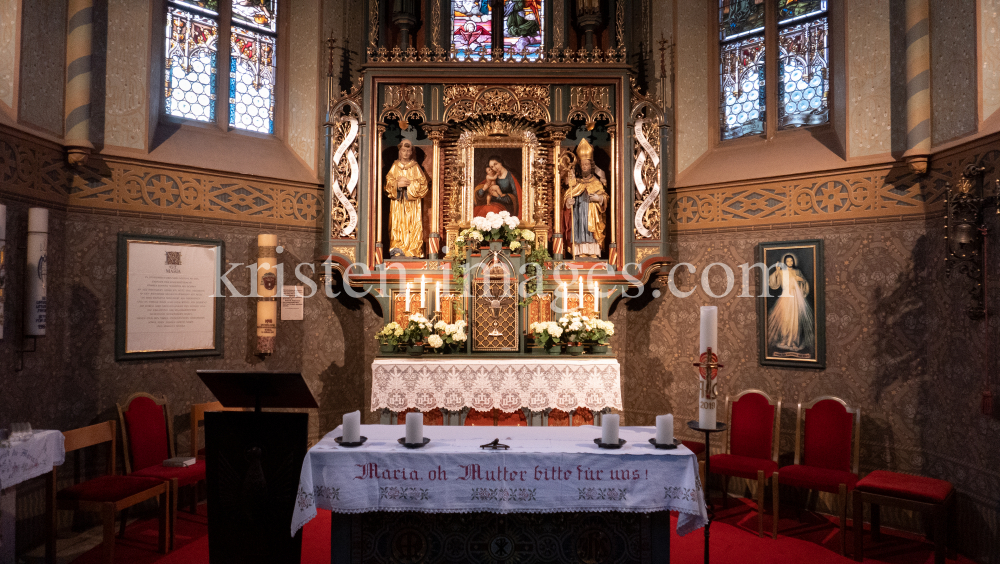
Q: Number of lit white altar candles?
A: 6